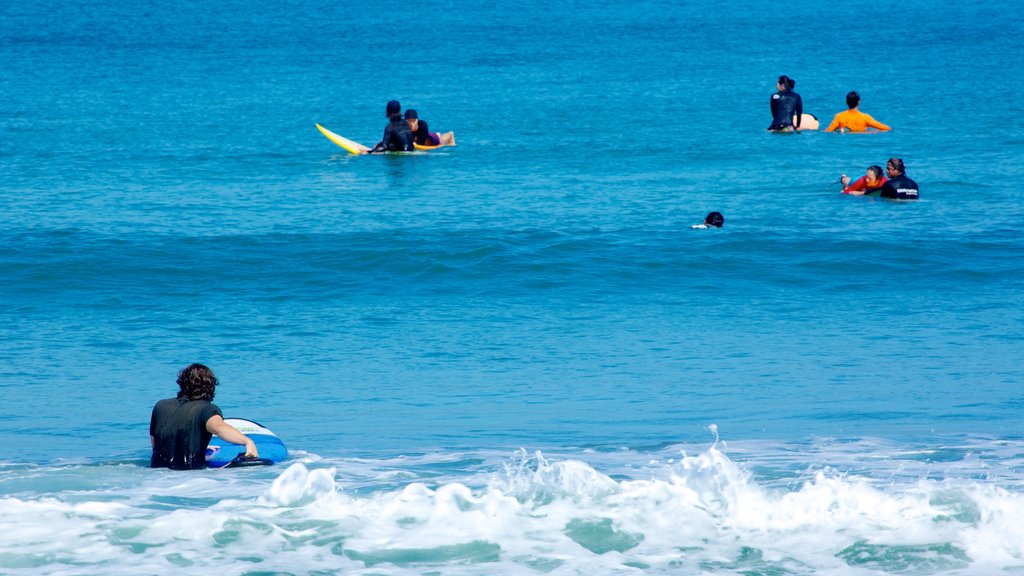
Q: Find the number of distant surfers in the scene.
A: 7